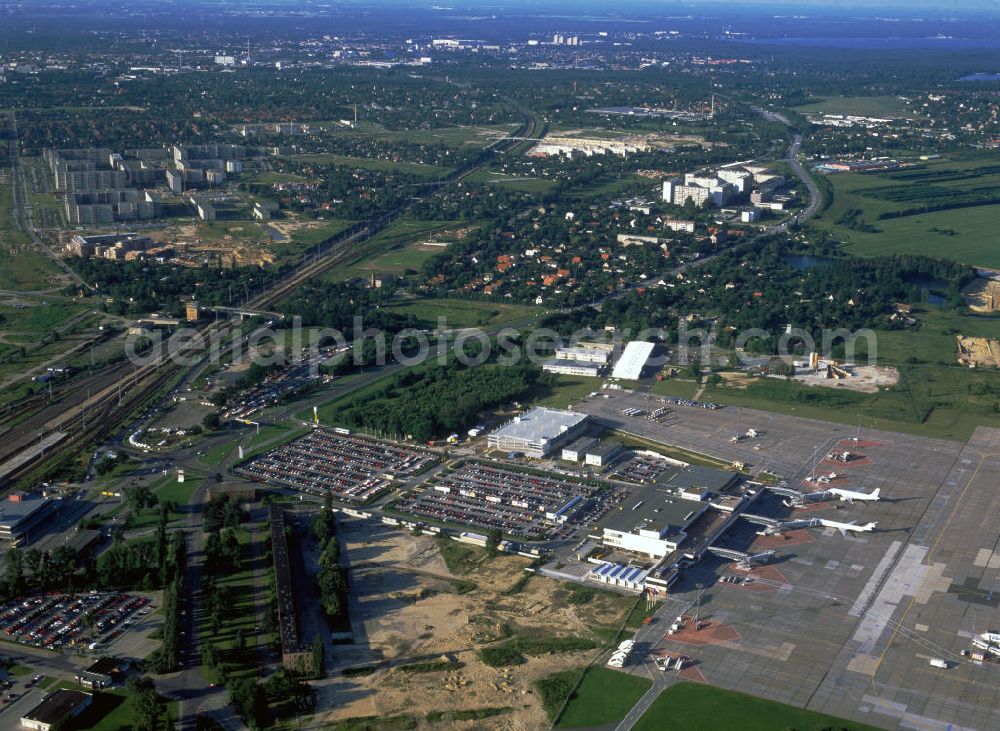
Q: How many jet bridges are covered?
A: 3